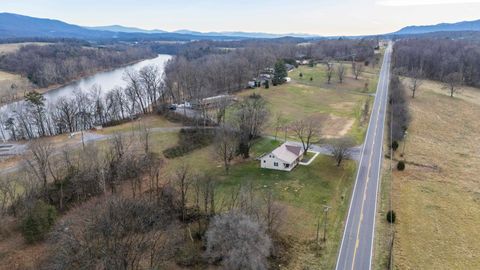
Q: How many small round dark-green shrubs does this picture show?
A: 3